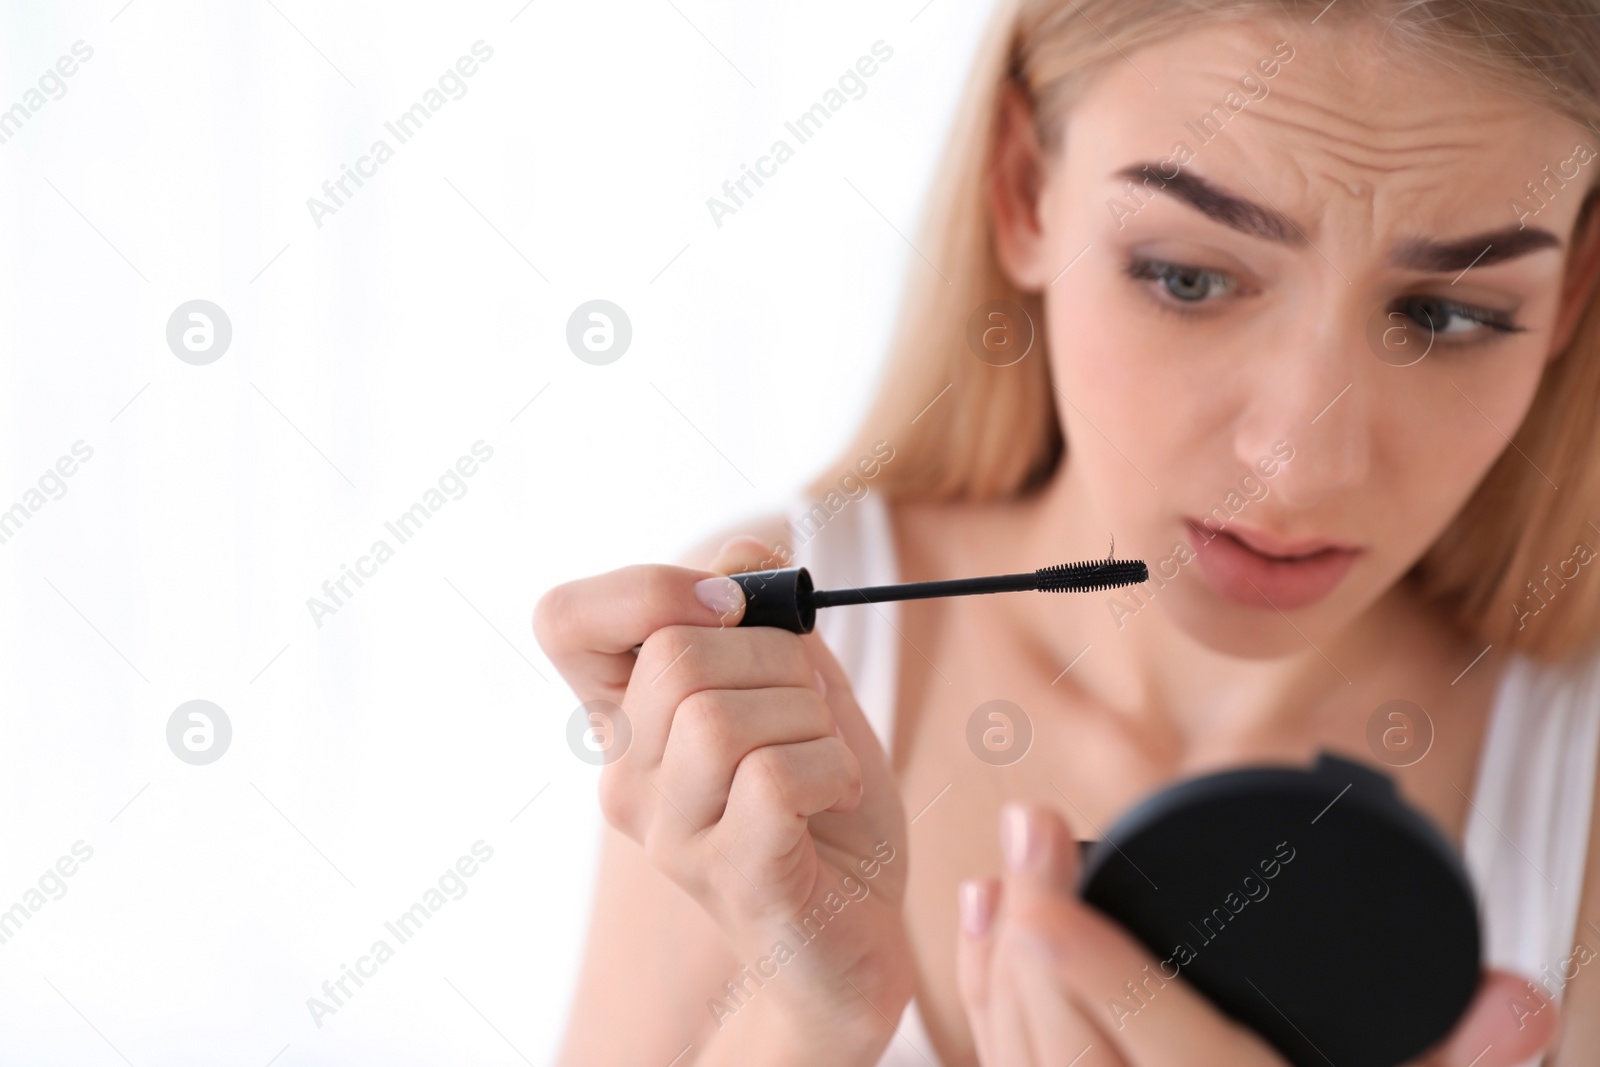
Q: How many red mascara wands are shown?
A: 0